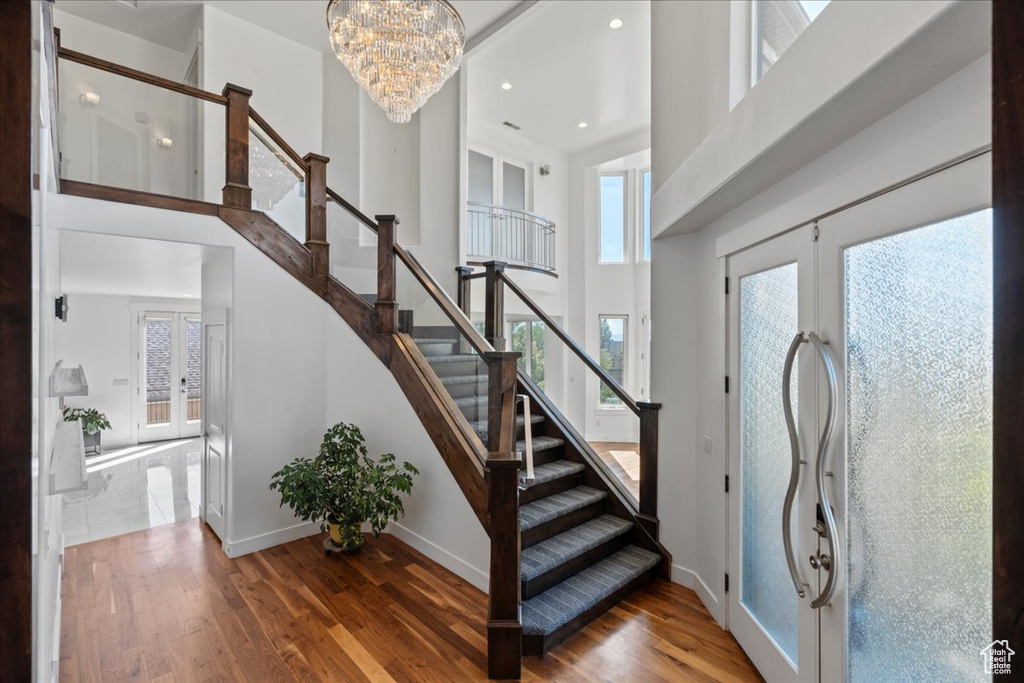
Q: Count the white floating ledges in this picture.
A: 2